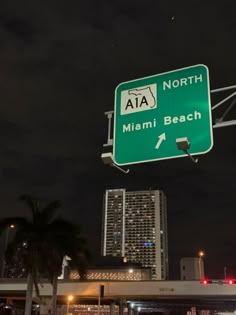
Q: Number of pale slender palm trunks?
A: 2